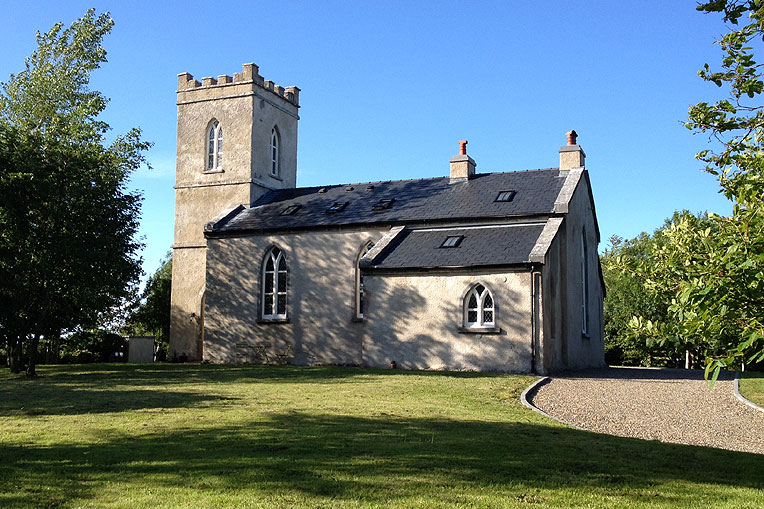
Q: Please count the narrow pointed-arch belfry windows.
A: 2